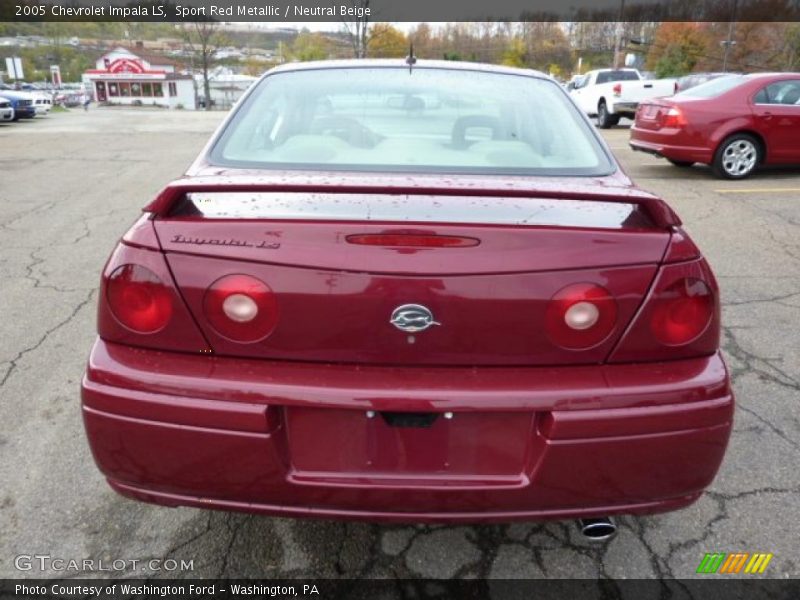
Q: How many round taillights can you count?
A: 4